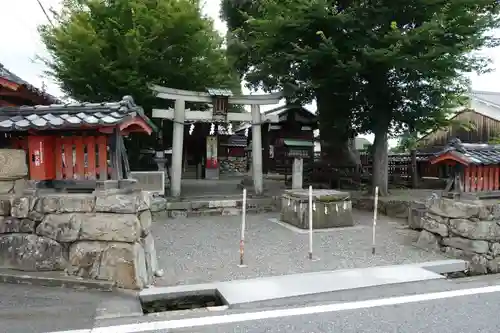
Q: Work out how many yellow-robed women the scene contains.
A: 0